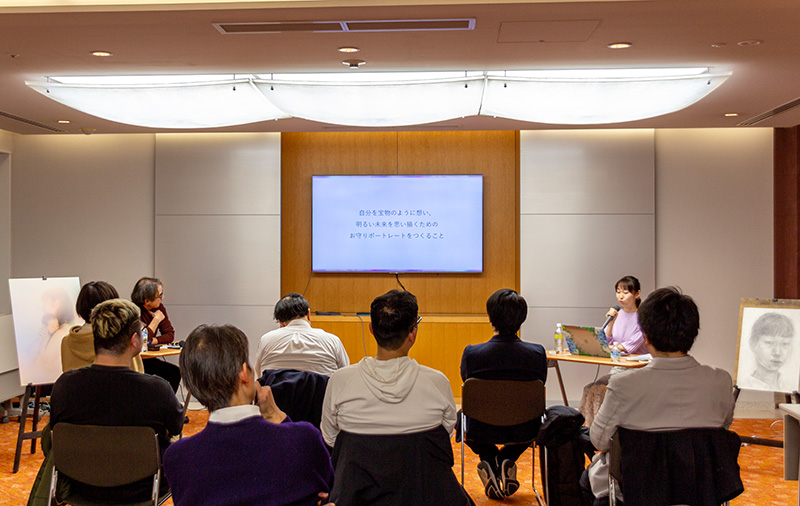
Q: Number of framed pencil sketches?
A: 1